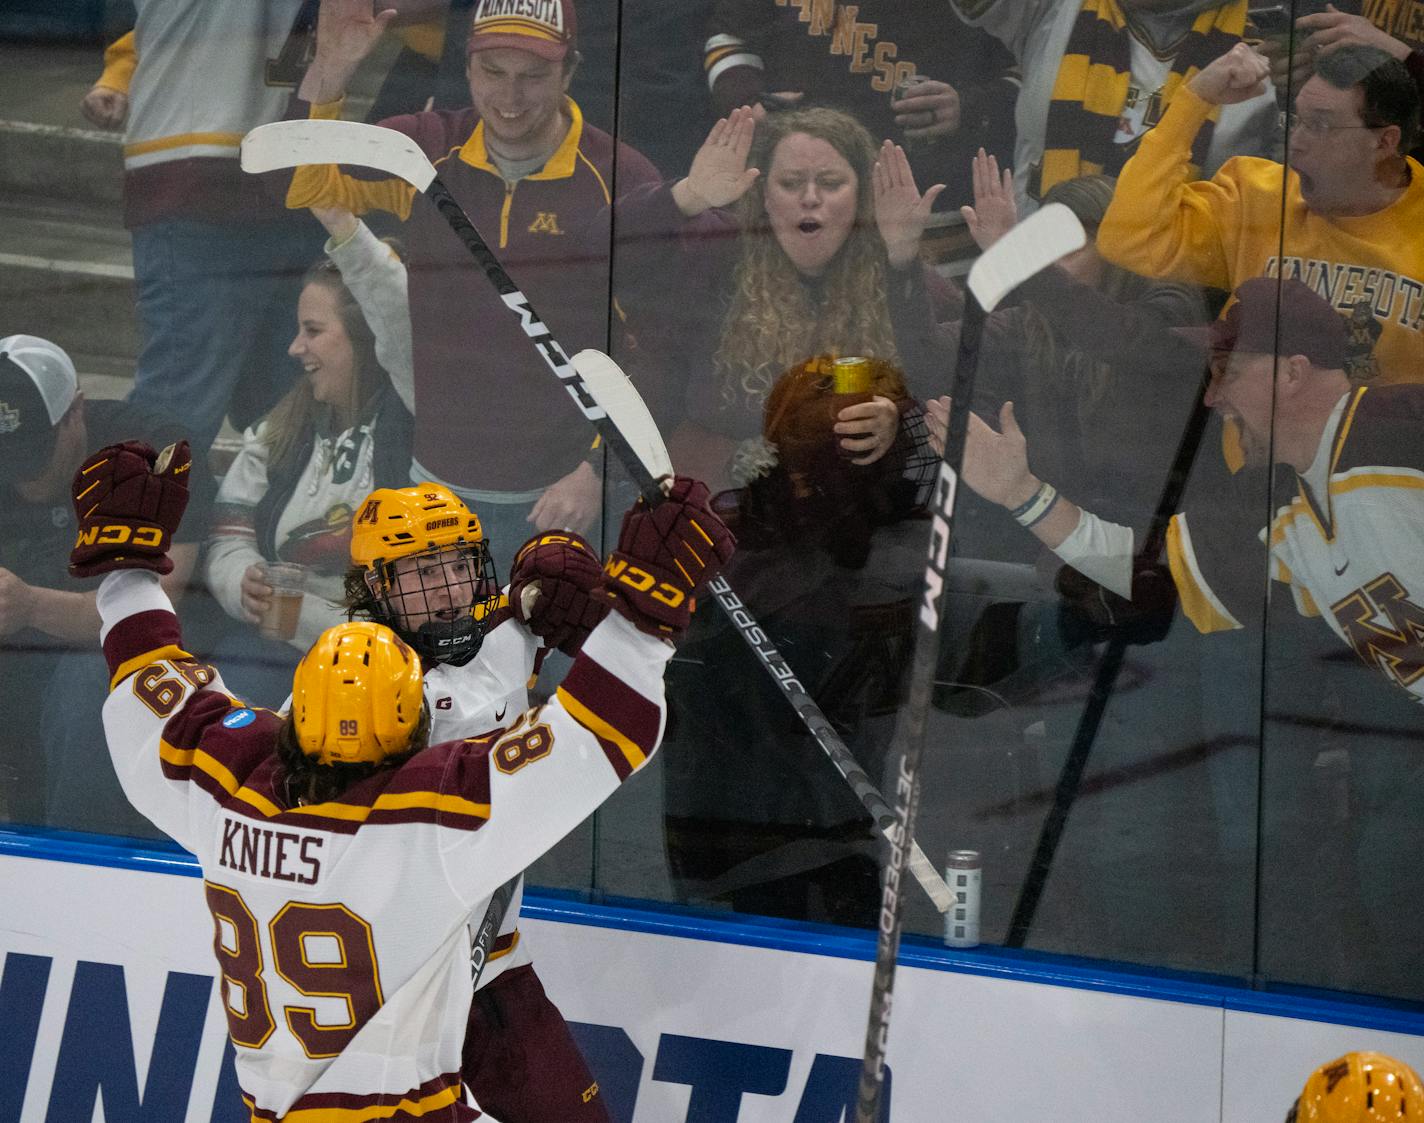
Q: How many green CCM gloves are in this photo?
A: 0